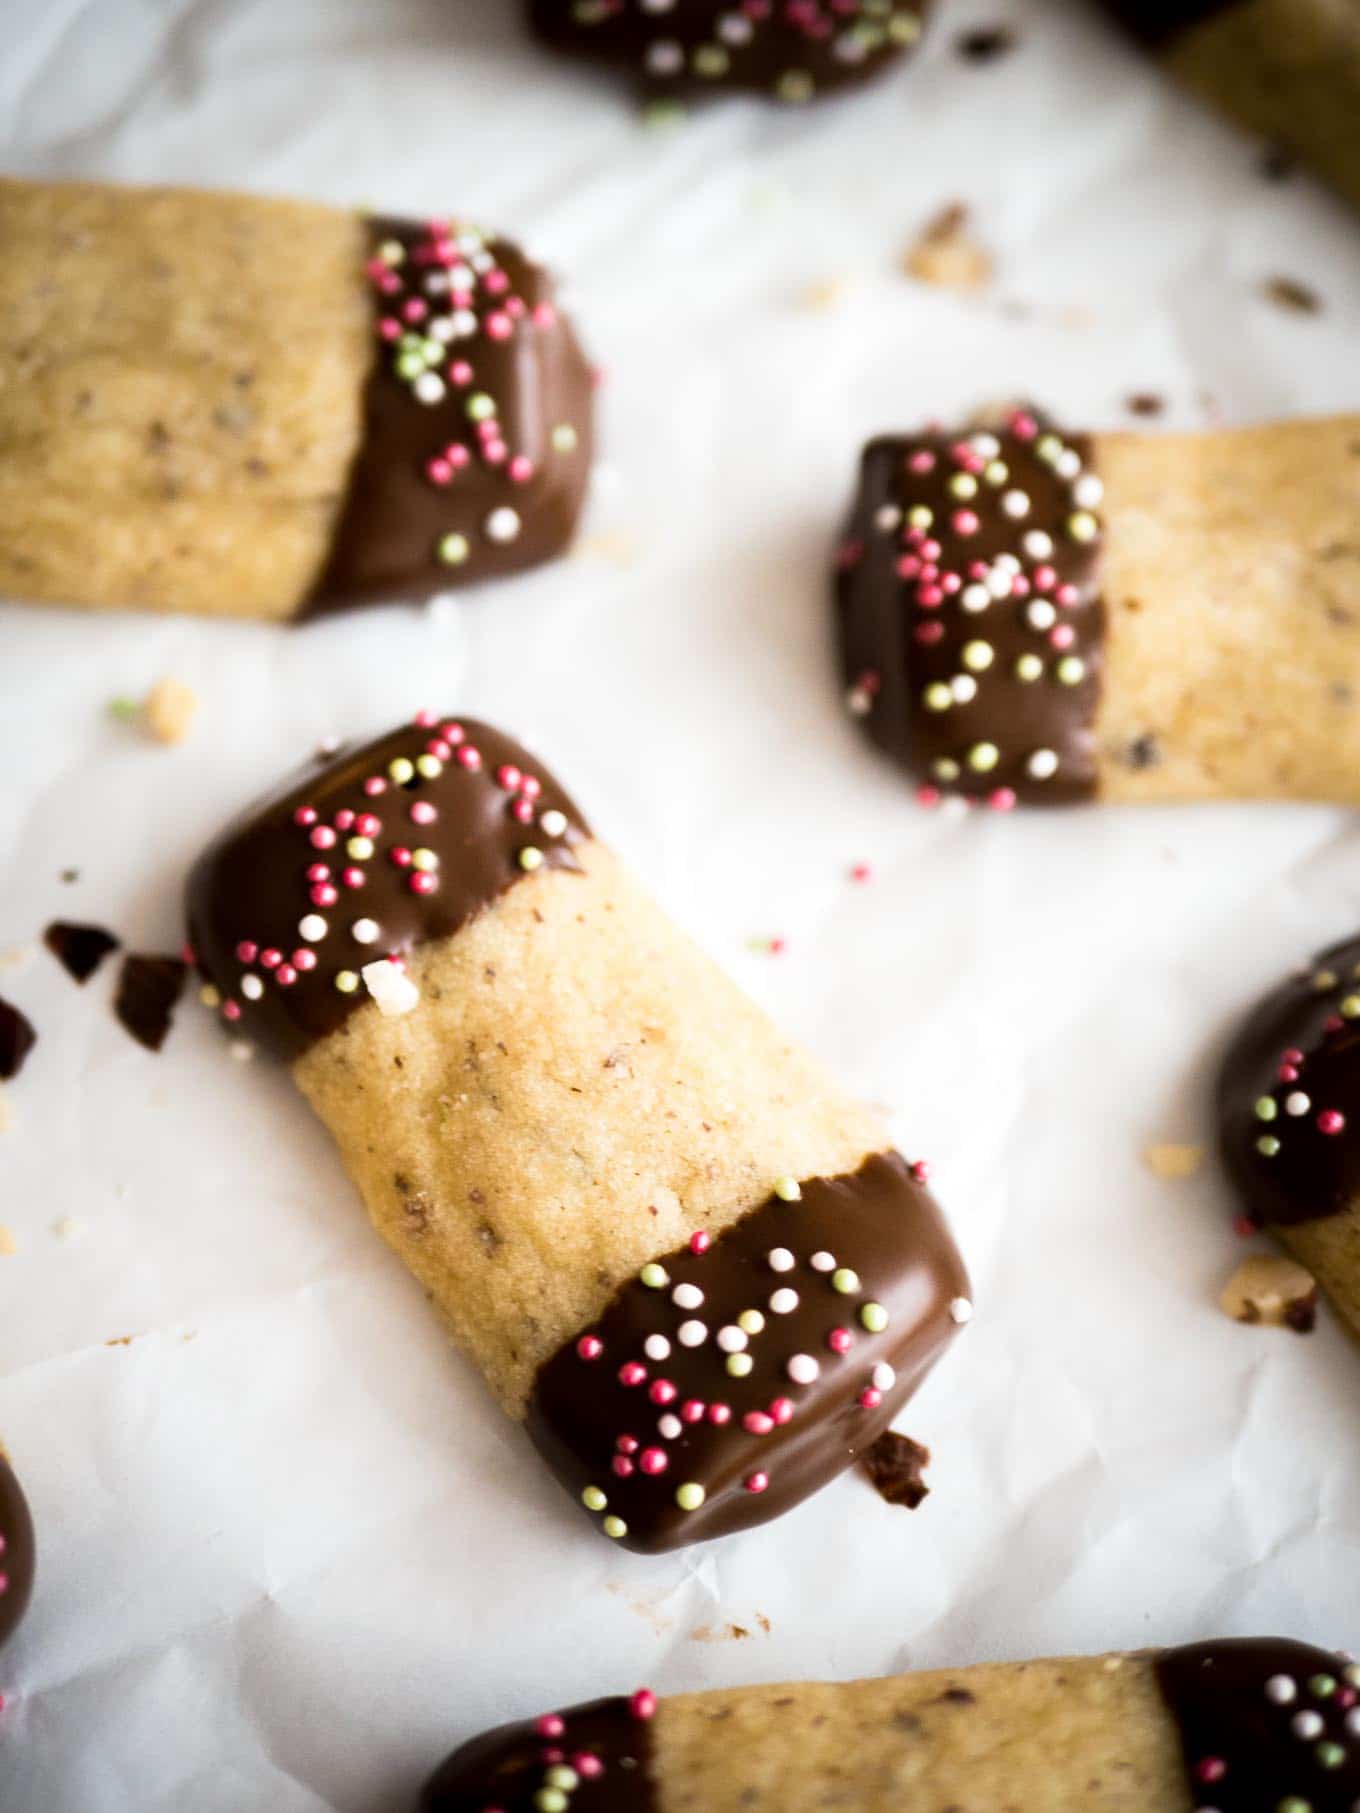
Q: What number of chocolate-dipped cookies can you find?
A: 8